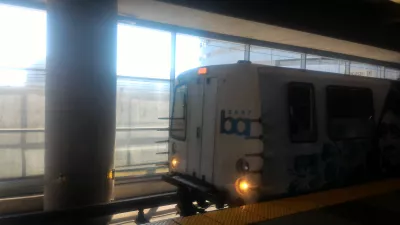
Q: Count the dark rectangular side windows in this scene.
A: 2